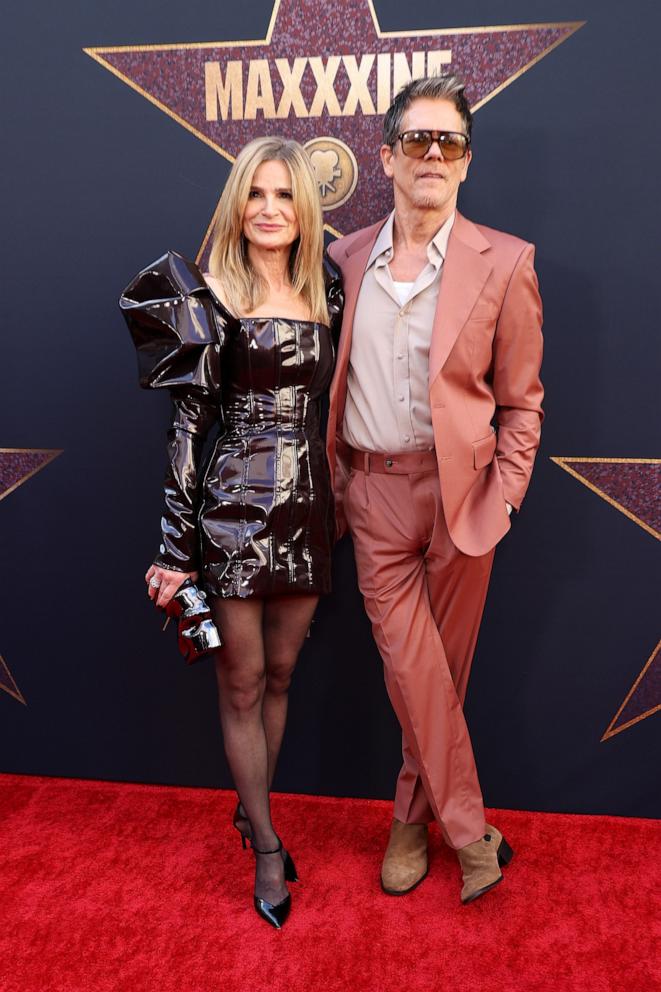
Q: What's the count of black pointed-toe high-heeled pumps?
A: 2